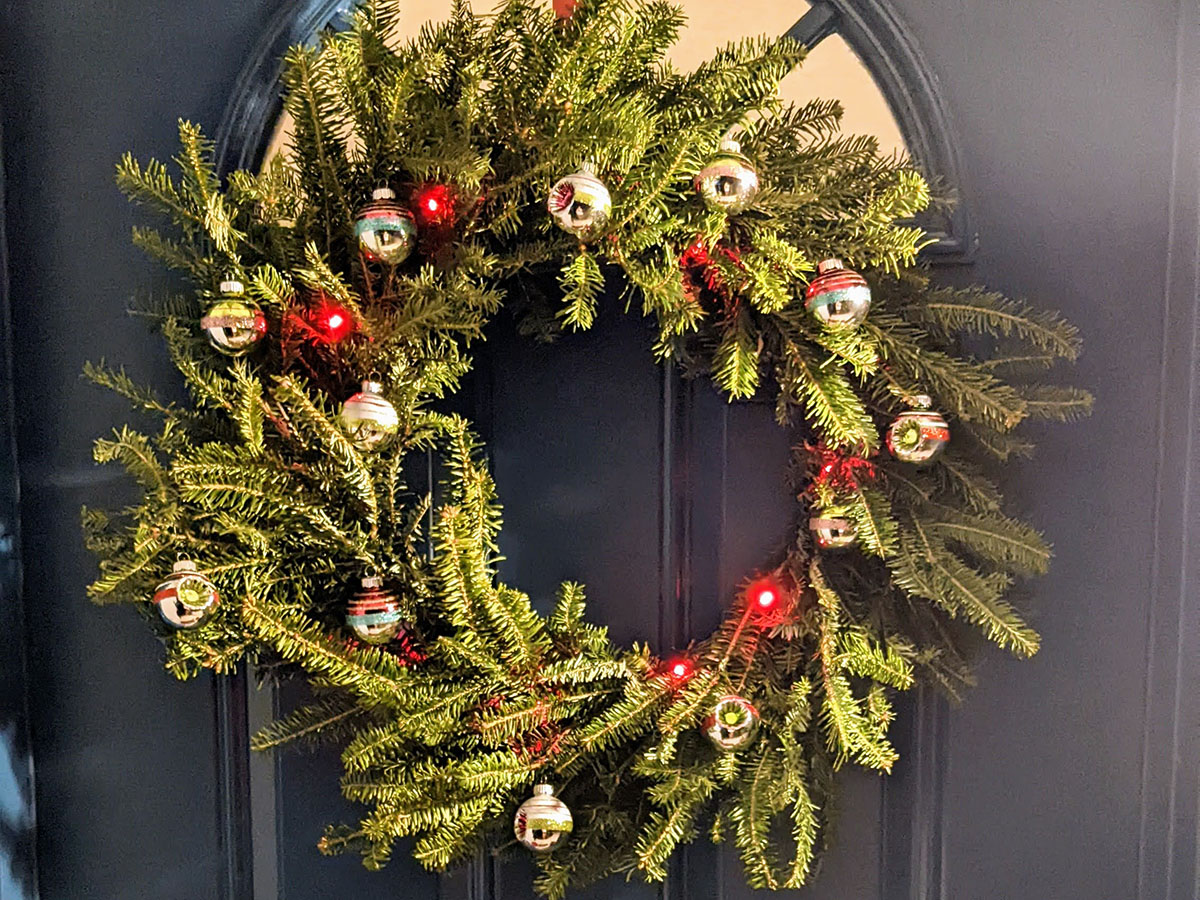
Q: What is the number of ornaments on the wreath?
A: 12